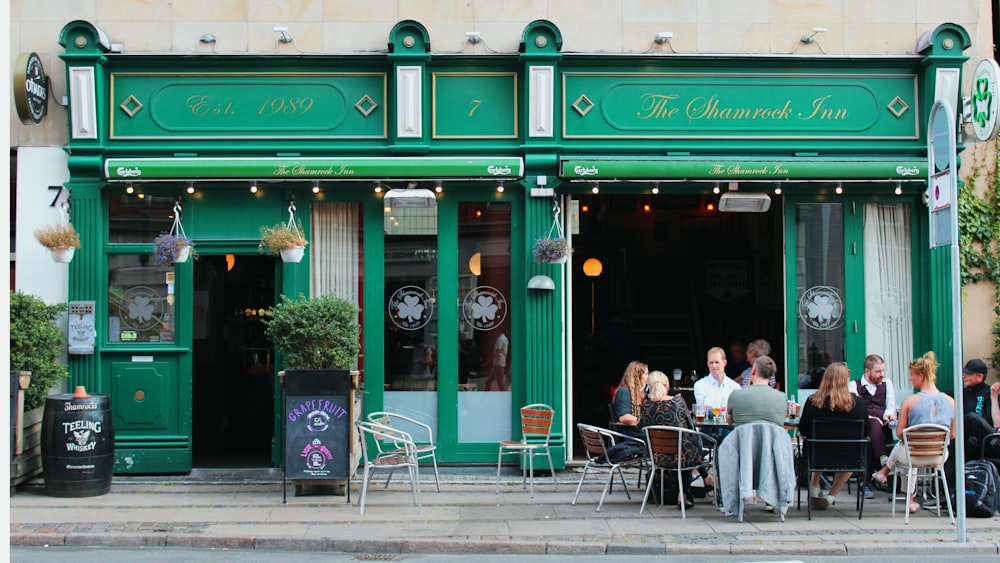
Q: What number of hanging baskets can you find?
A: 4